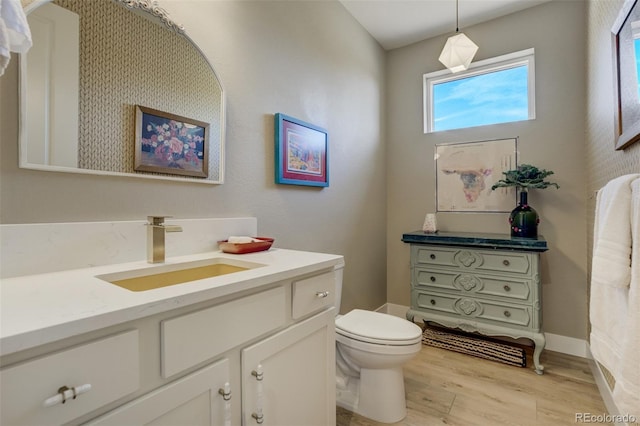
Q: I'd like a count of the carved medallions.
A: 3